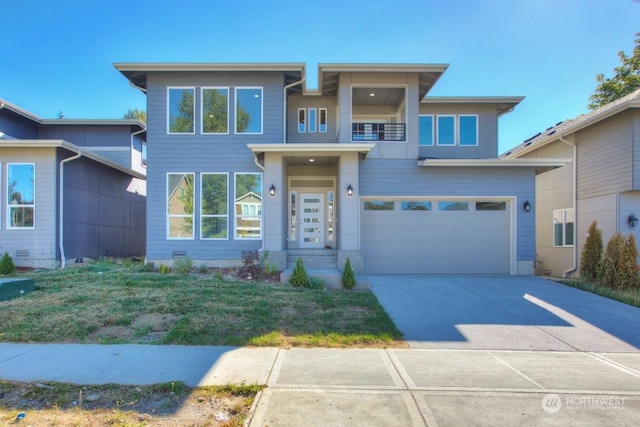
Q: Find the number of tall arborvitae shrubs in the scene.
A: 3